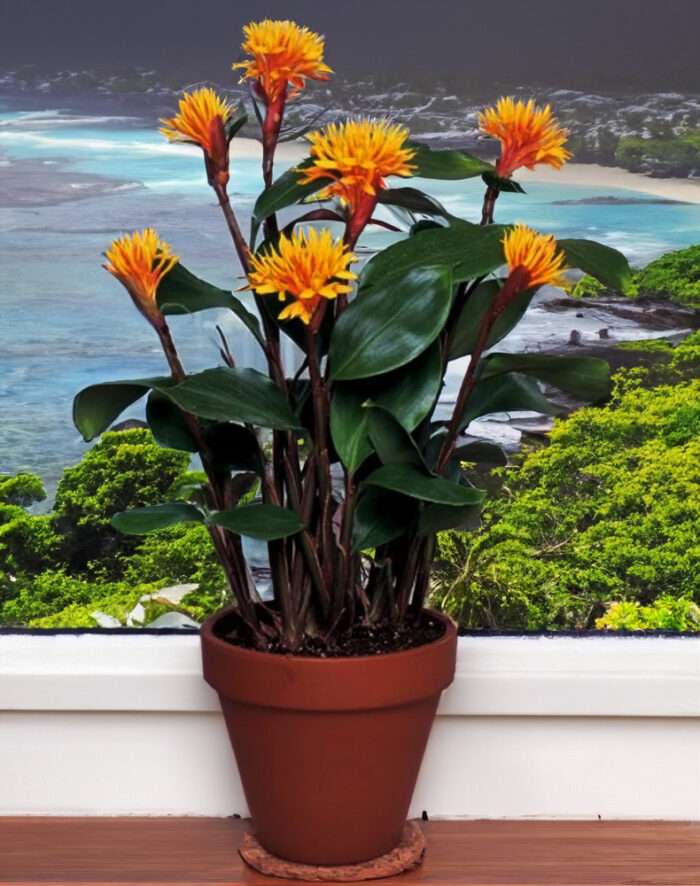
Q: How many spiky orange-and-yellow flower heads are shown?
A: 7